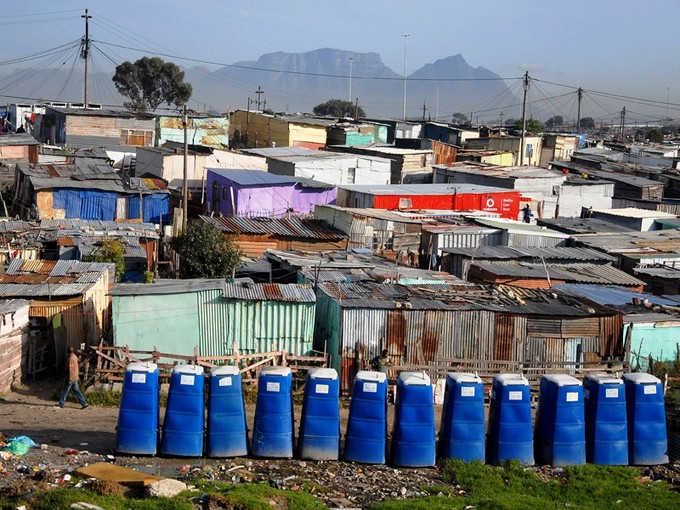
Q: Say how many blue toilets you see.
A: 12